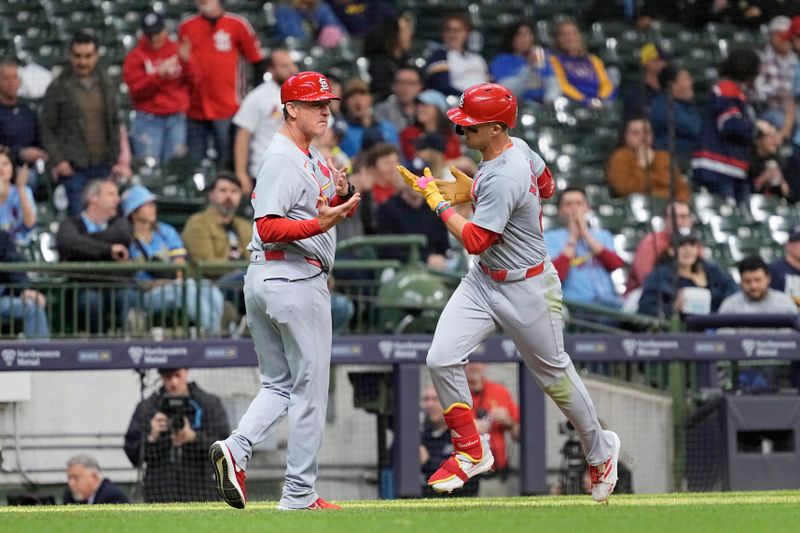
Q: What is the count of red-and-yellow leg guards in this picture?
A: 1